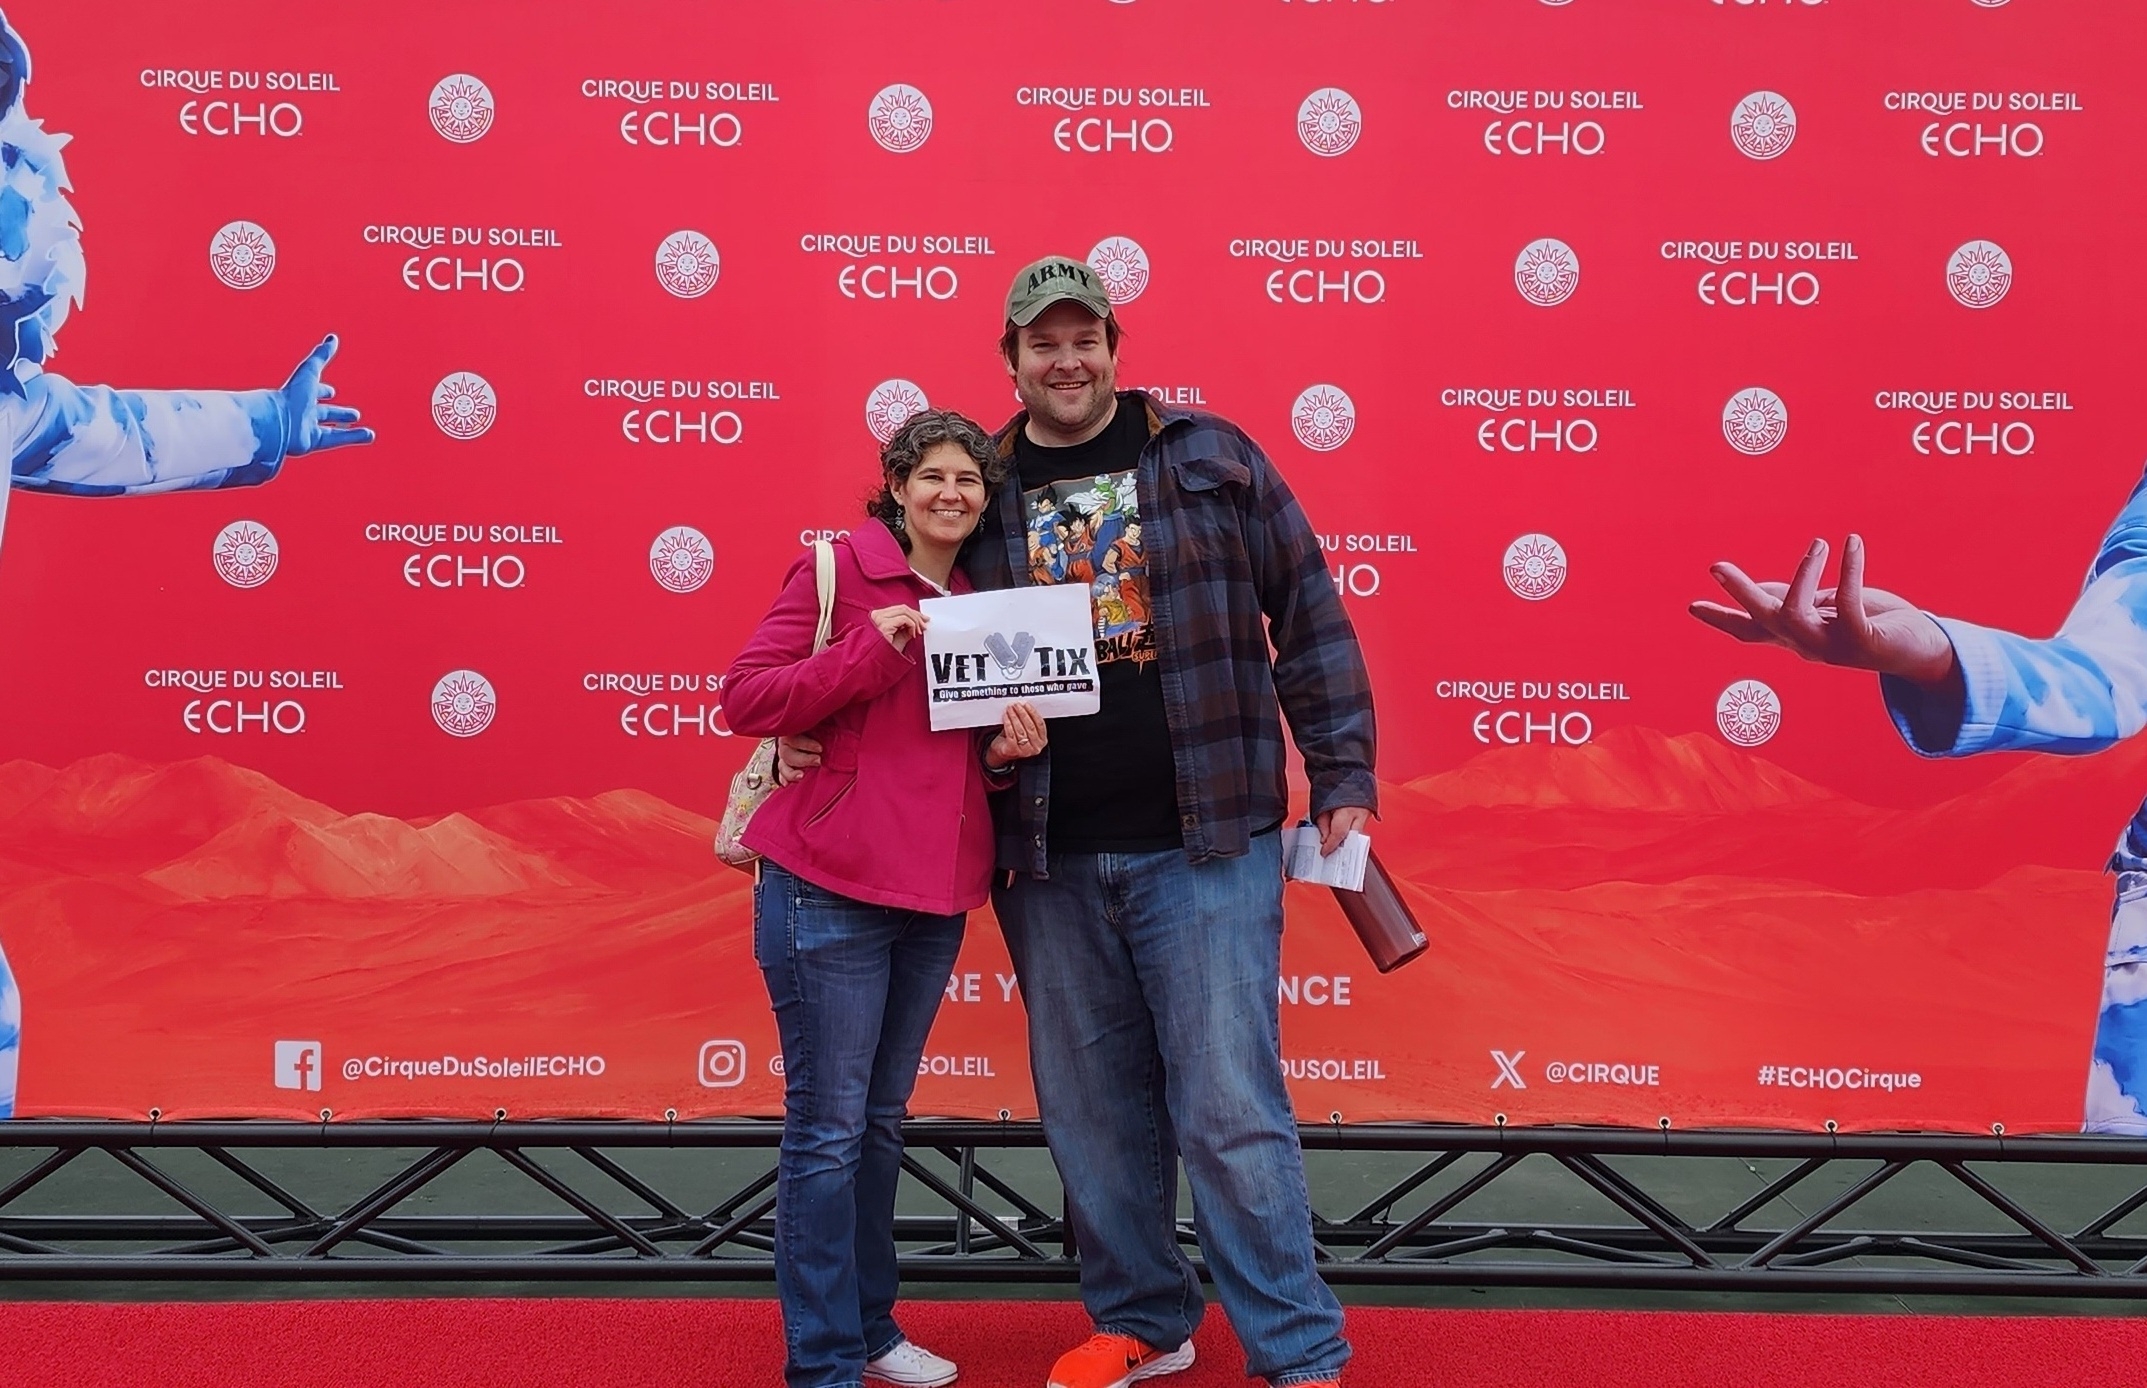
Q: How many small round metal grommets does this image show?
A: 10